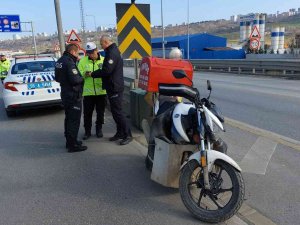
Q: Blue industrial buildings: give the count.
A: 1